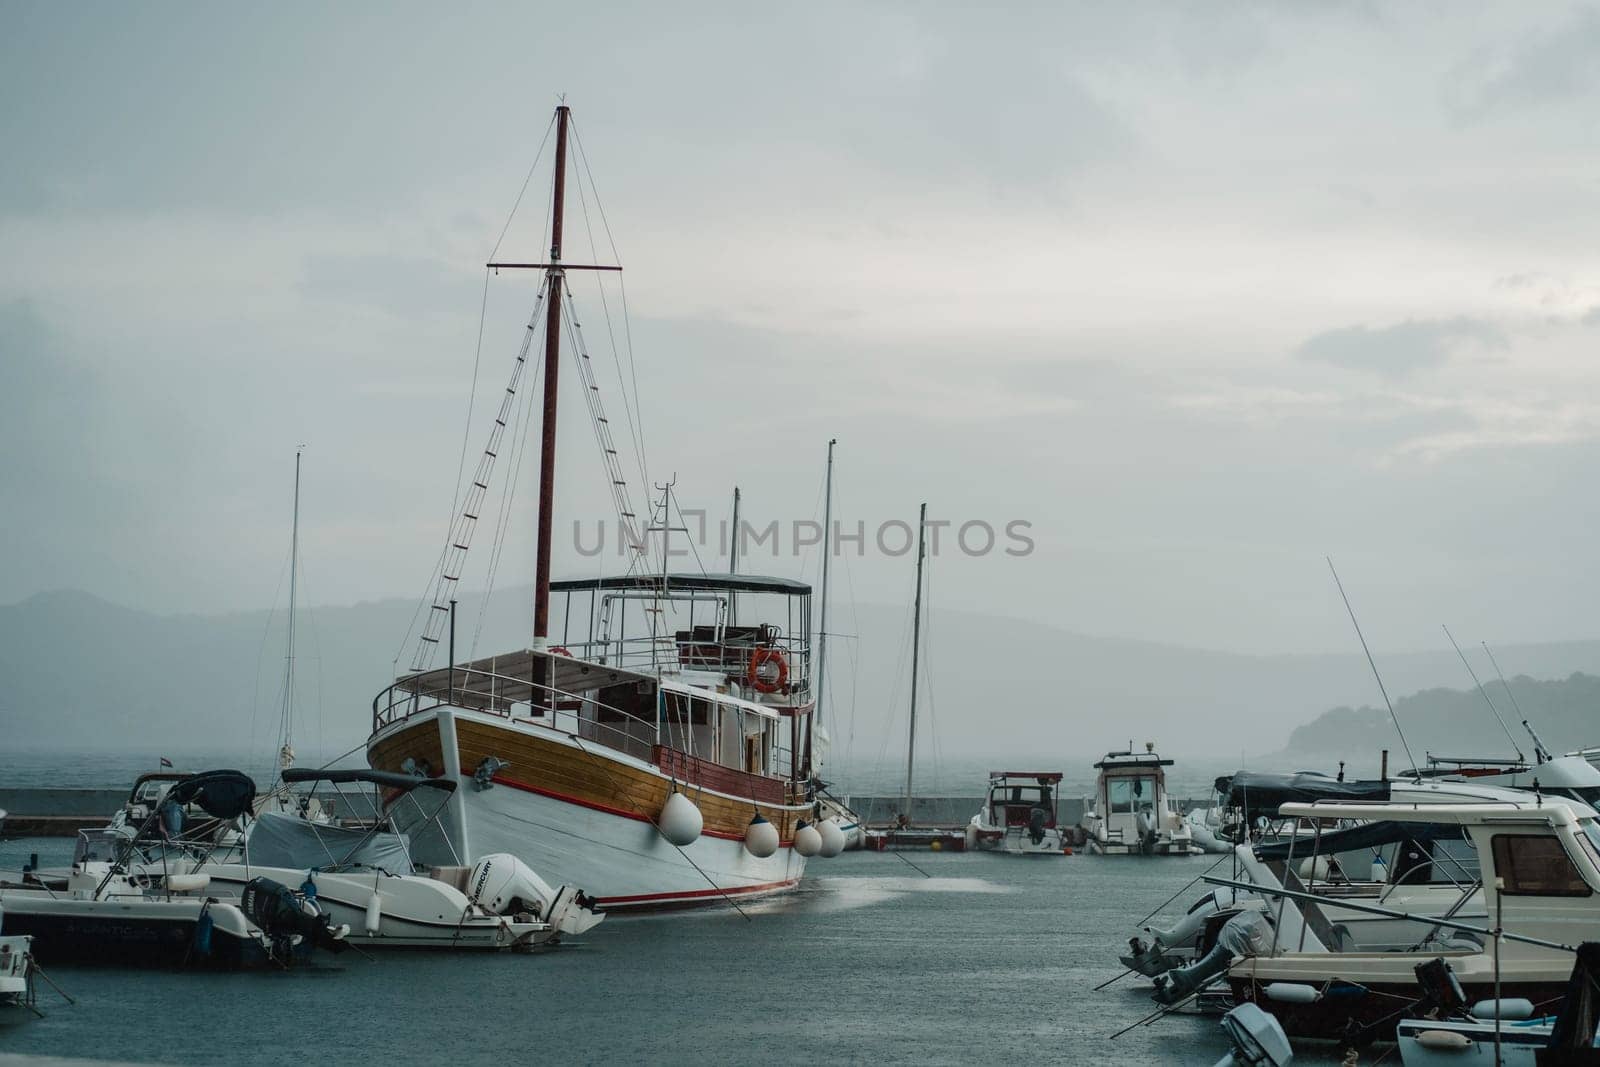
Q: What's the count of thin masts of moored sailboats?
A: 4